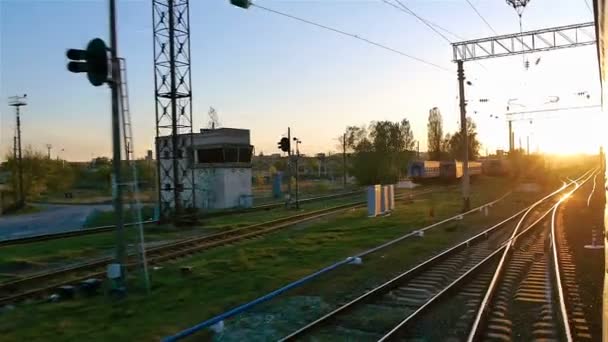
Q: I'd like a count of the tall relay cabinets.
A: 3